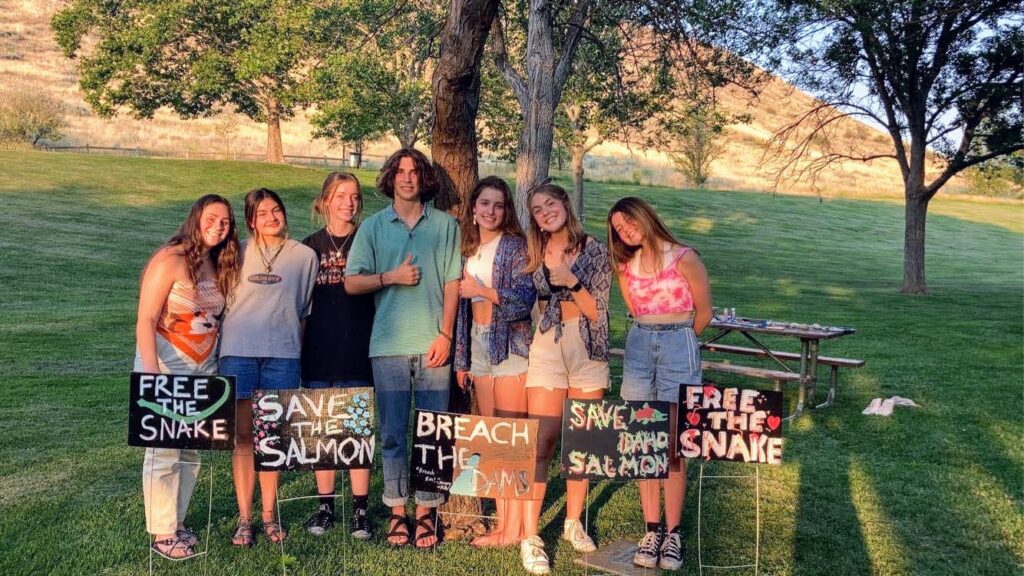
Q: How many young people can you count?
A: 7